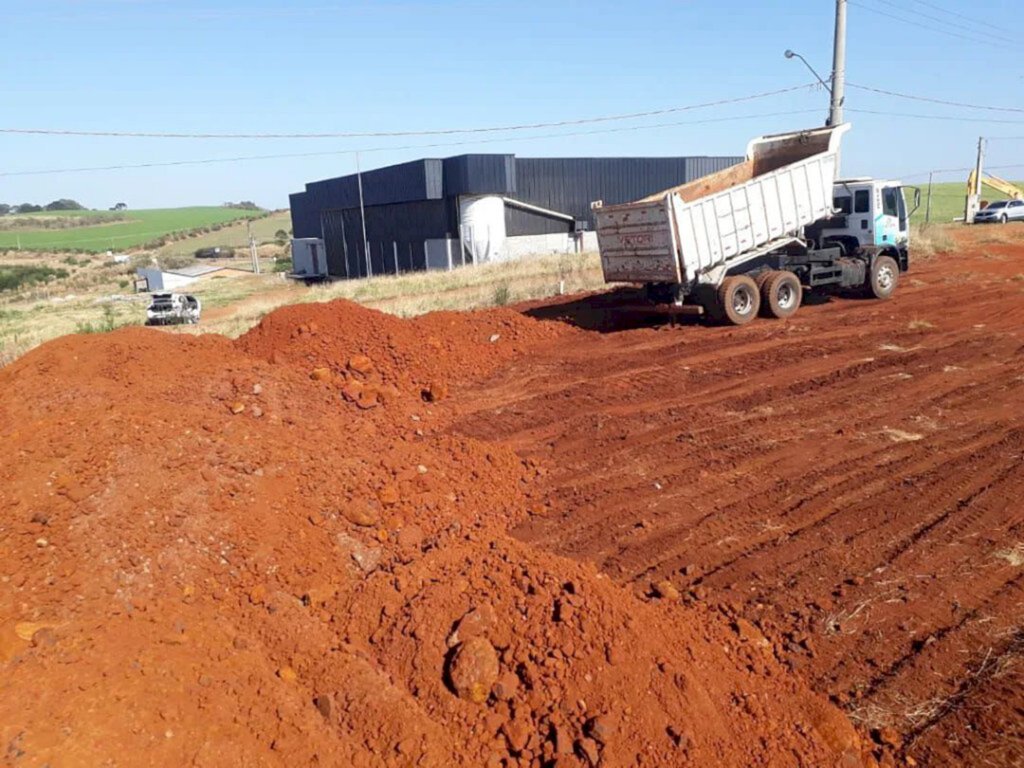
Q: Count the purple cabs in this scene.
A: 0